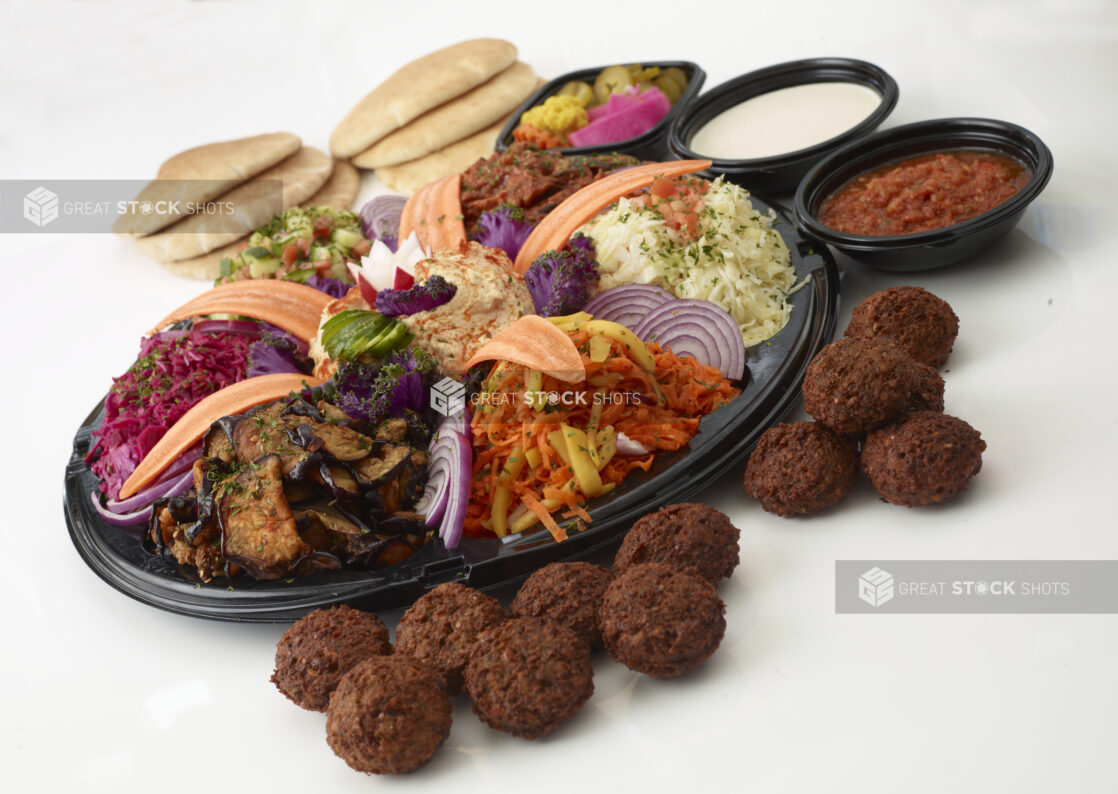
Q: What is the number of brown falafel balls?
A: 12